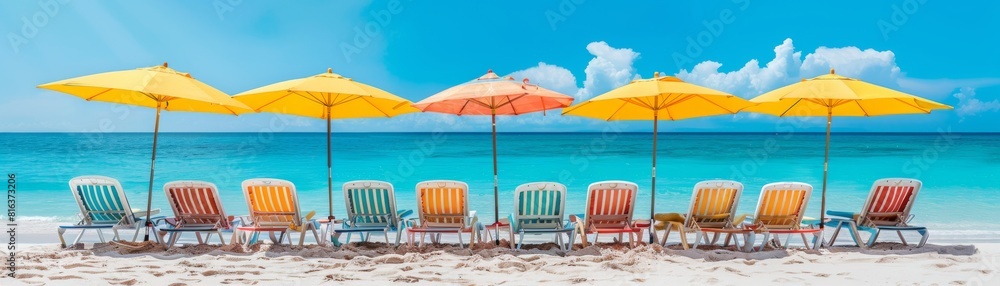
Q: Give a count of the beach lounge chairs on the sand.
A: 10